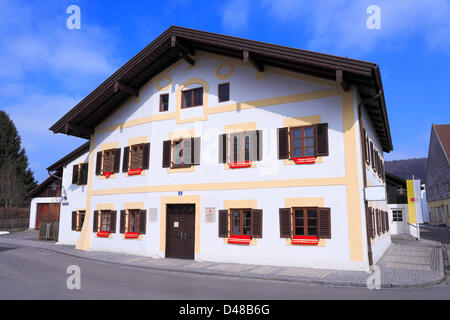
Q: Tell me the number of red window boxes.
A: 8